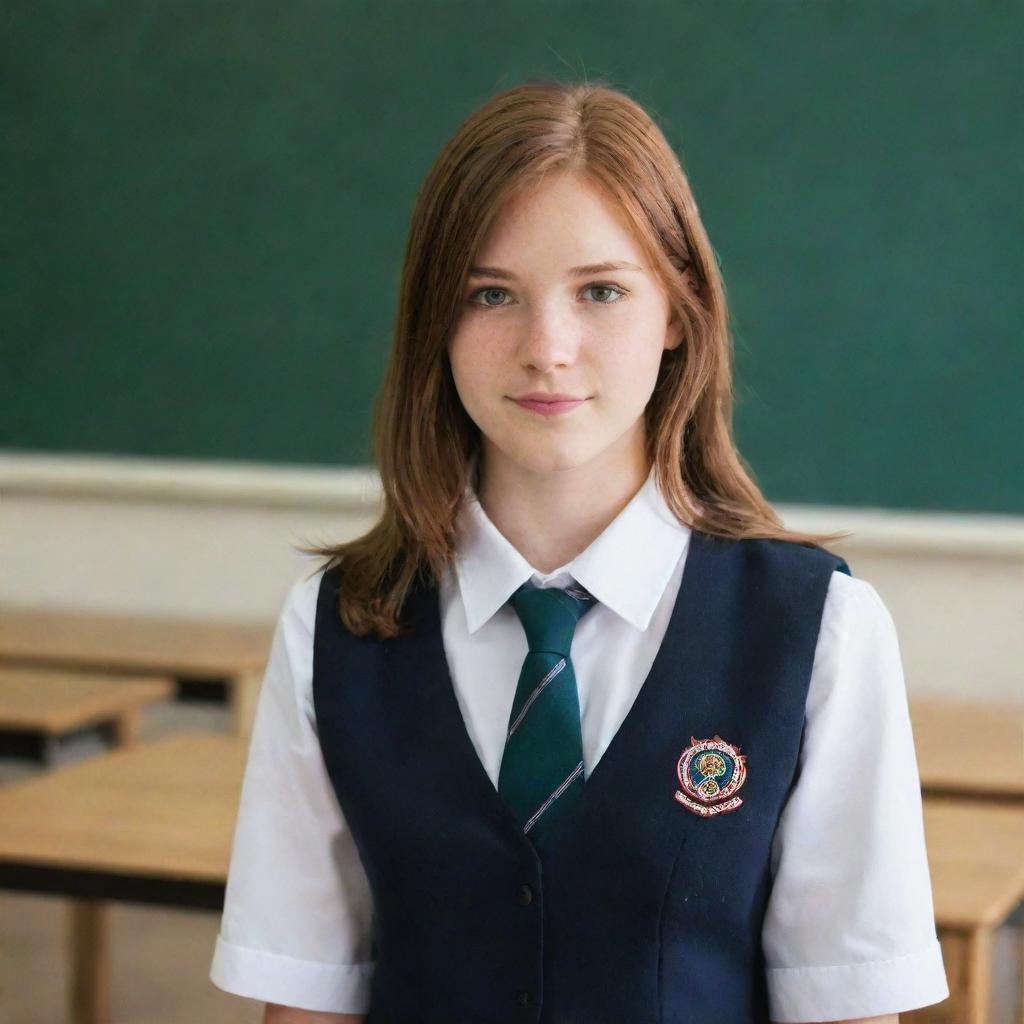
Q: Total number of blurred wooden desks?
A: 5